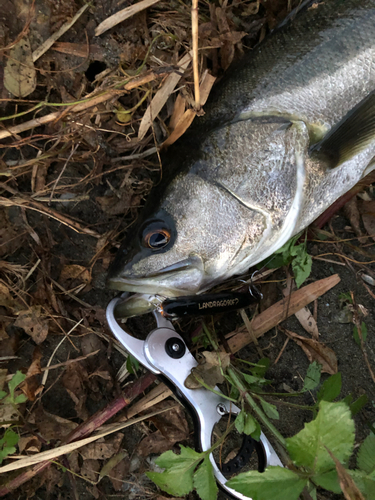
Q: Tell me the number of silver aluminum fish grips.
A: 1